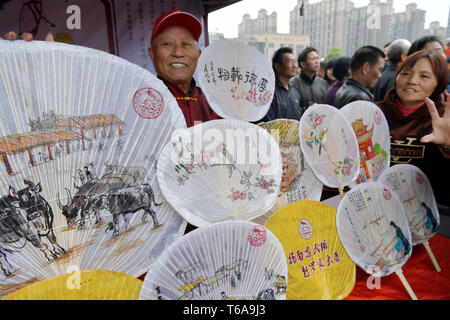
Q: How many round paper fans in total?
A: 11